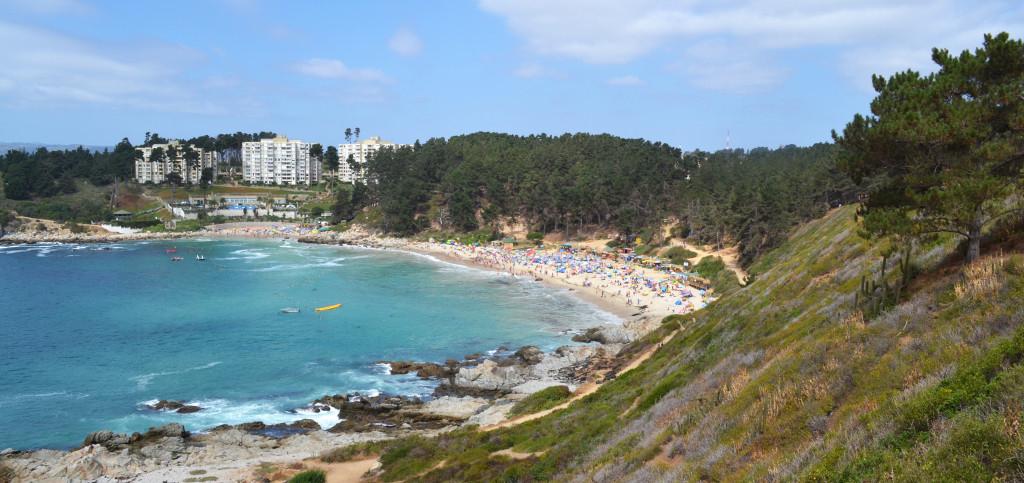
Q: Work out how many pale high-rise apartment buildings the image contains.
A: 3